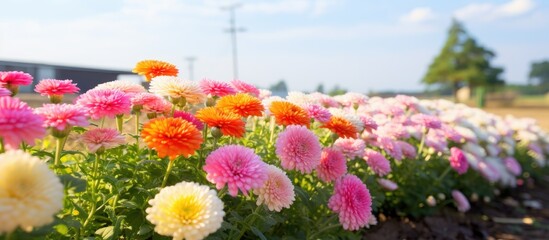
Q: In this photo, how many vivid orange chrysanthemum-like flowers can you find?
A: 6